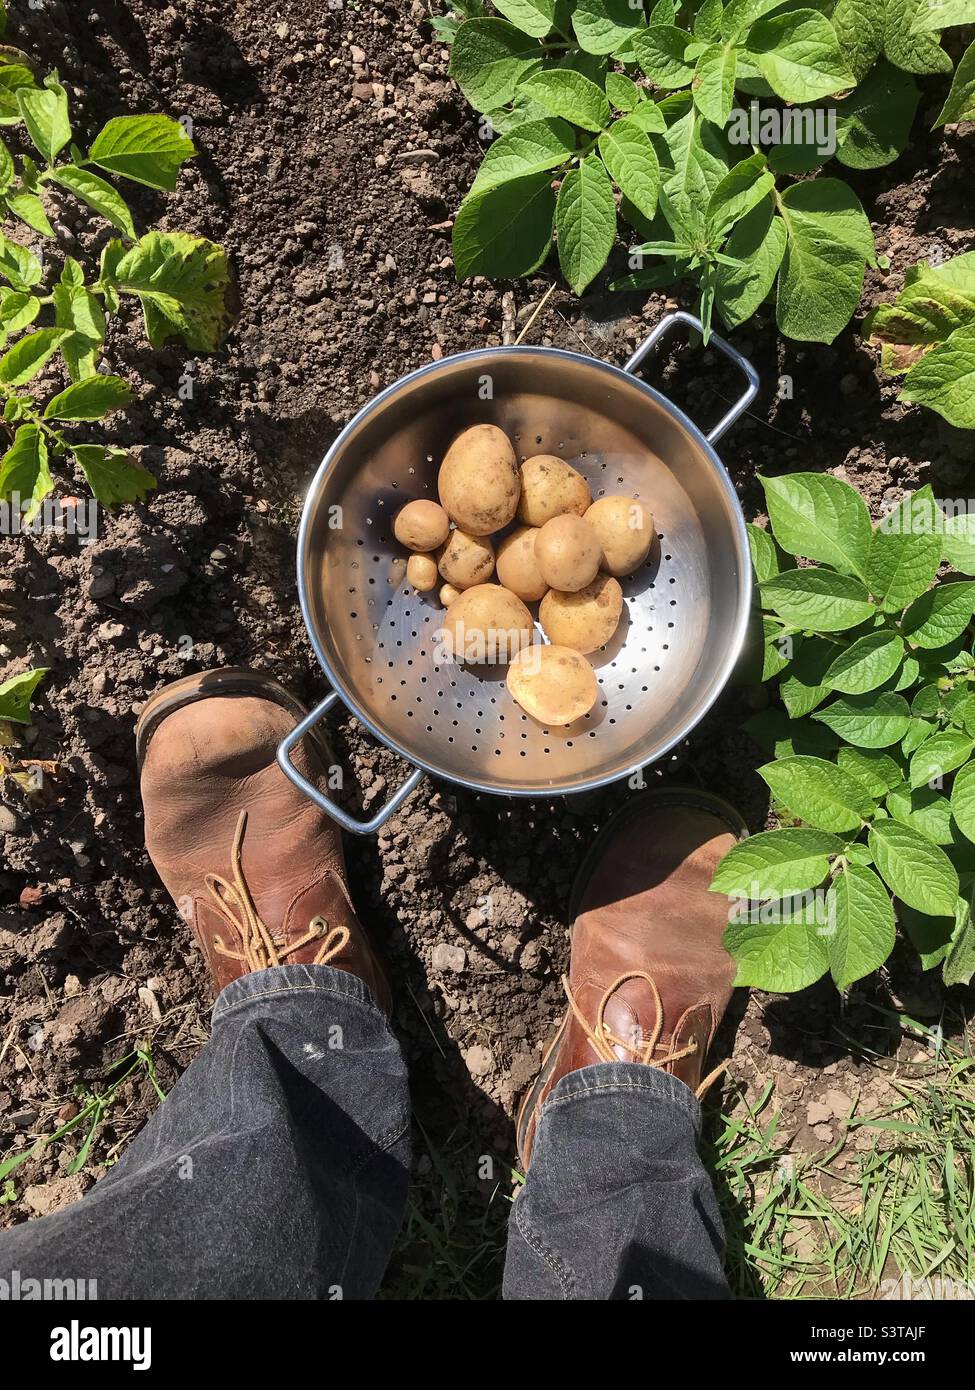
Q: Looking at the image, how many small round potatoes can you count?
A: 12